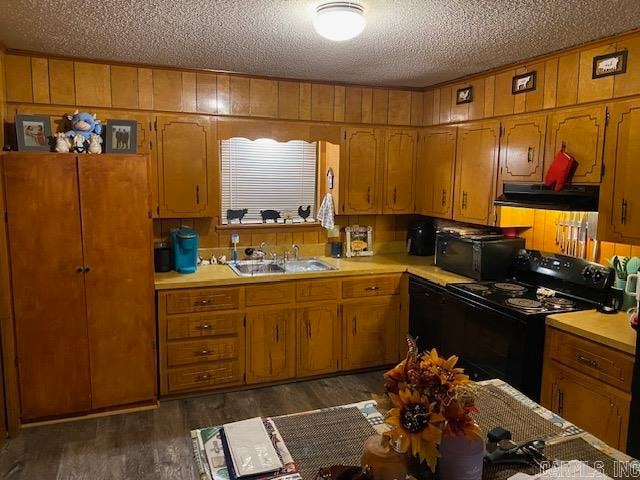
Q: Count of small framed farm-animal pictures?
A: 3